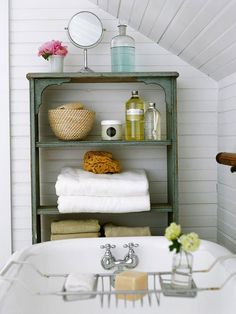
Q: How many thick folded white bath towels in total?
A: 2